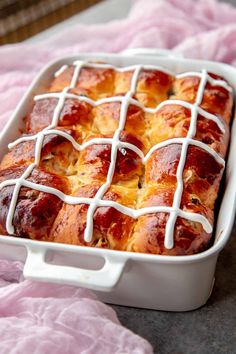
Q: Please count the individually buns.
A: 12